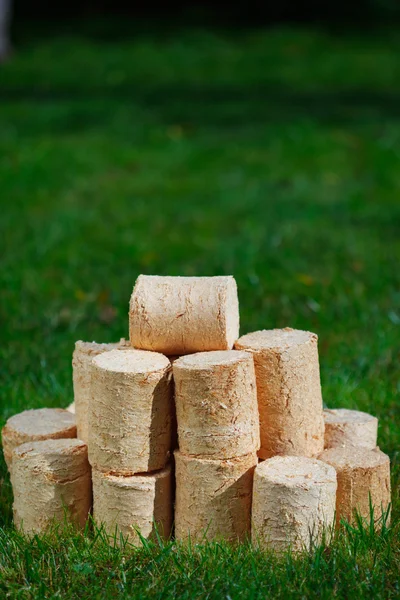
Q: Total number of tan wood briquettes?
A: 12